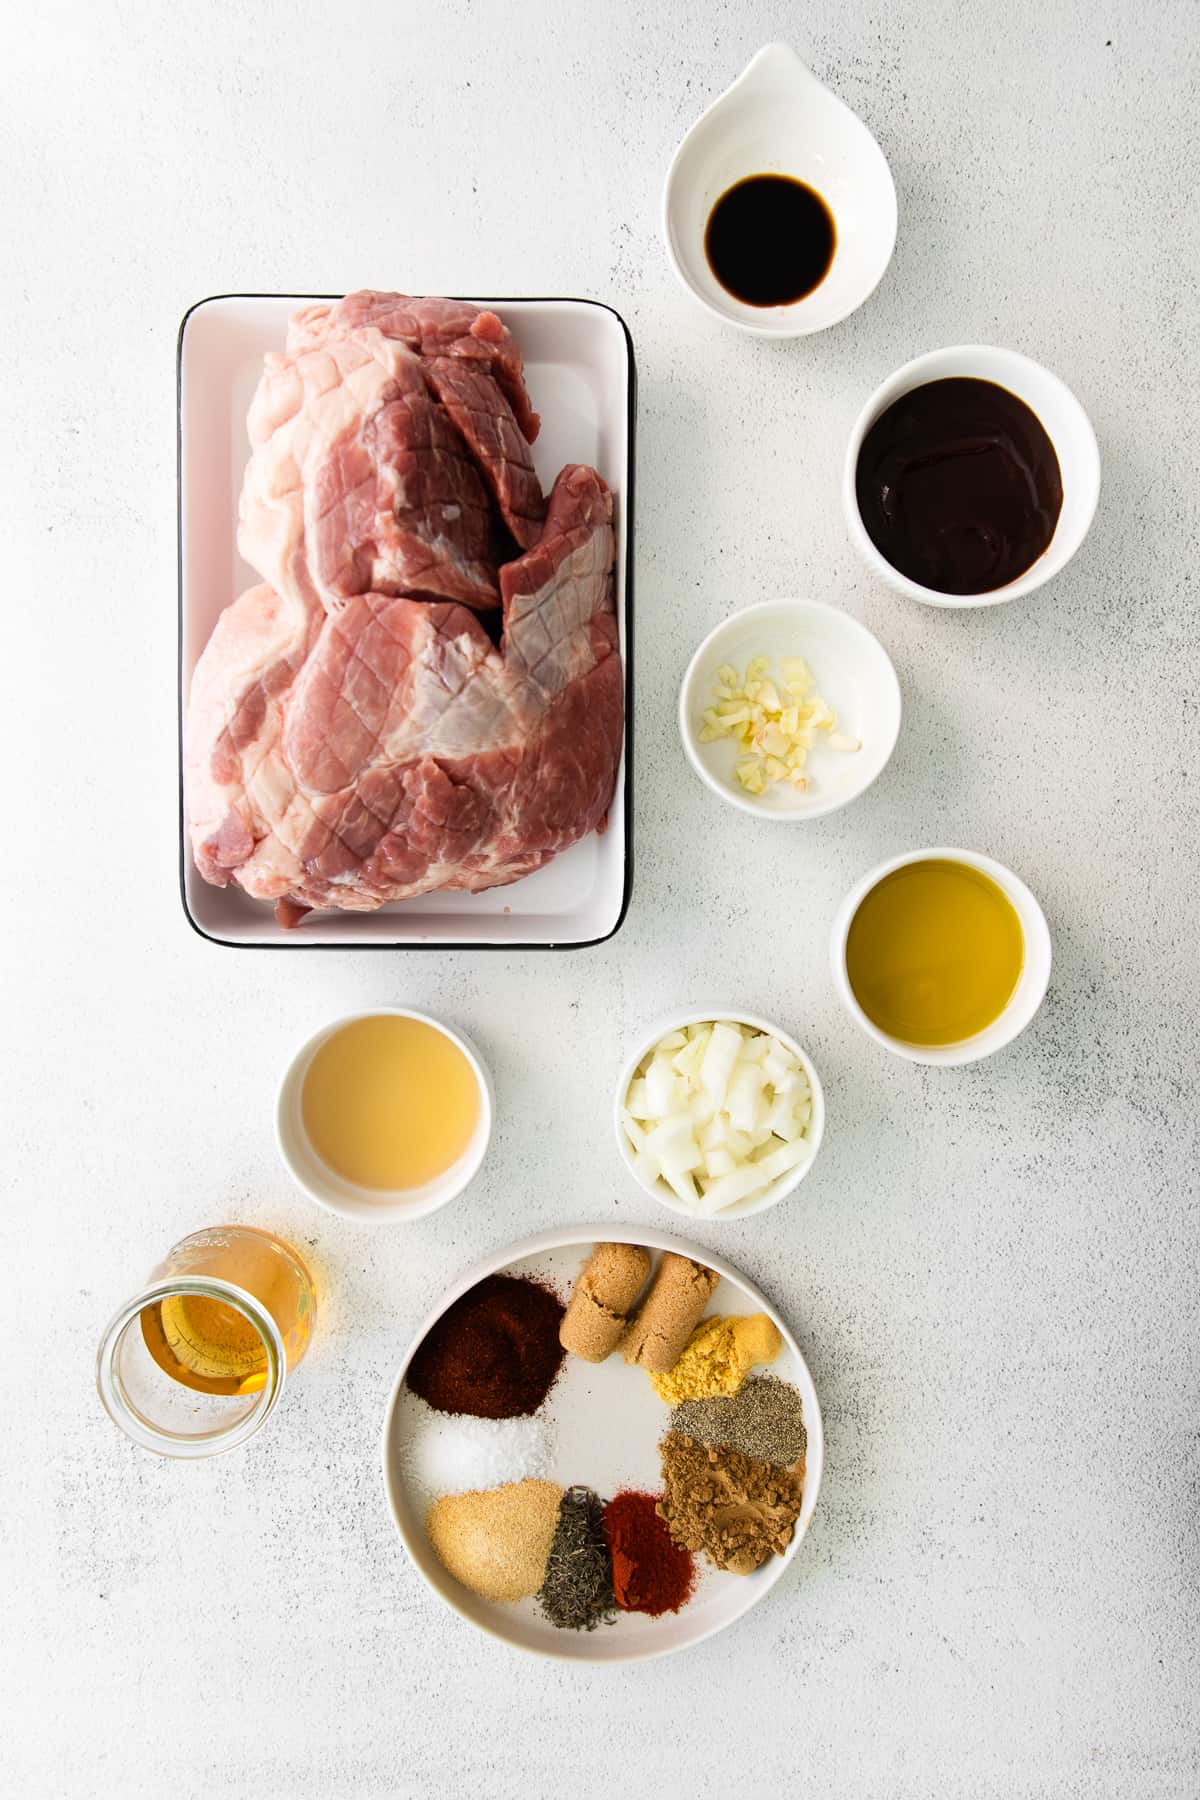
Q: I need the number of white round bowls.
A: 5